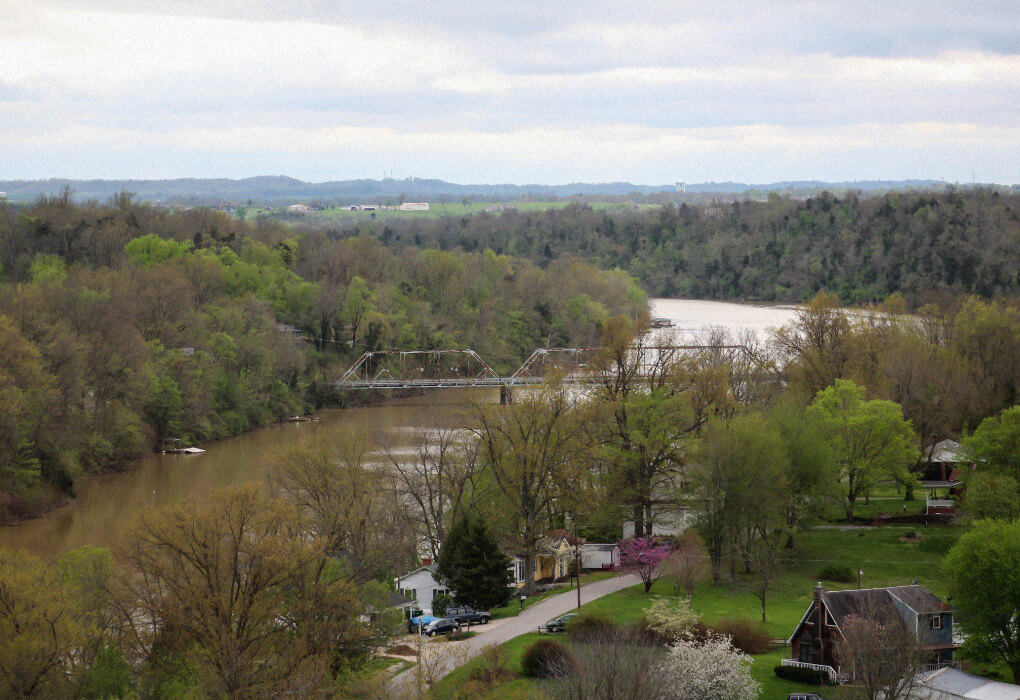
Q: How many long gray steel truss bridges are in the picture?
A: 1